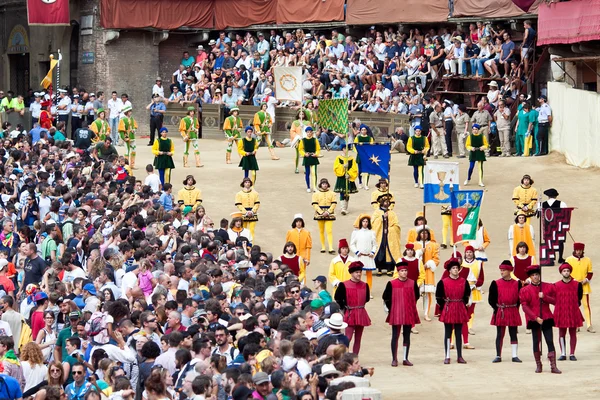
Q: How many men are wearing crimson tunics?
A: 6